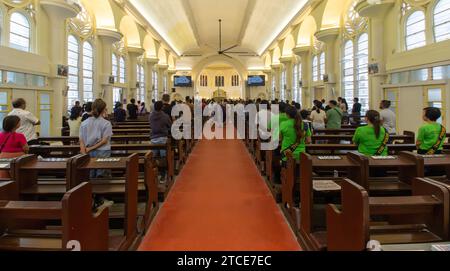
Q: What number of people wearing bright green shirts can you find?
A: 4